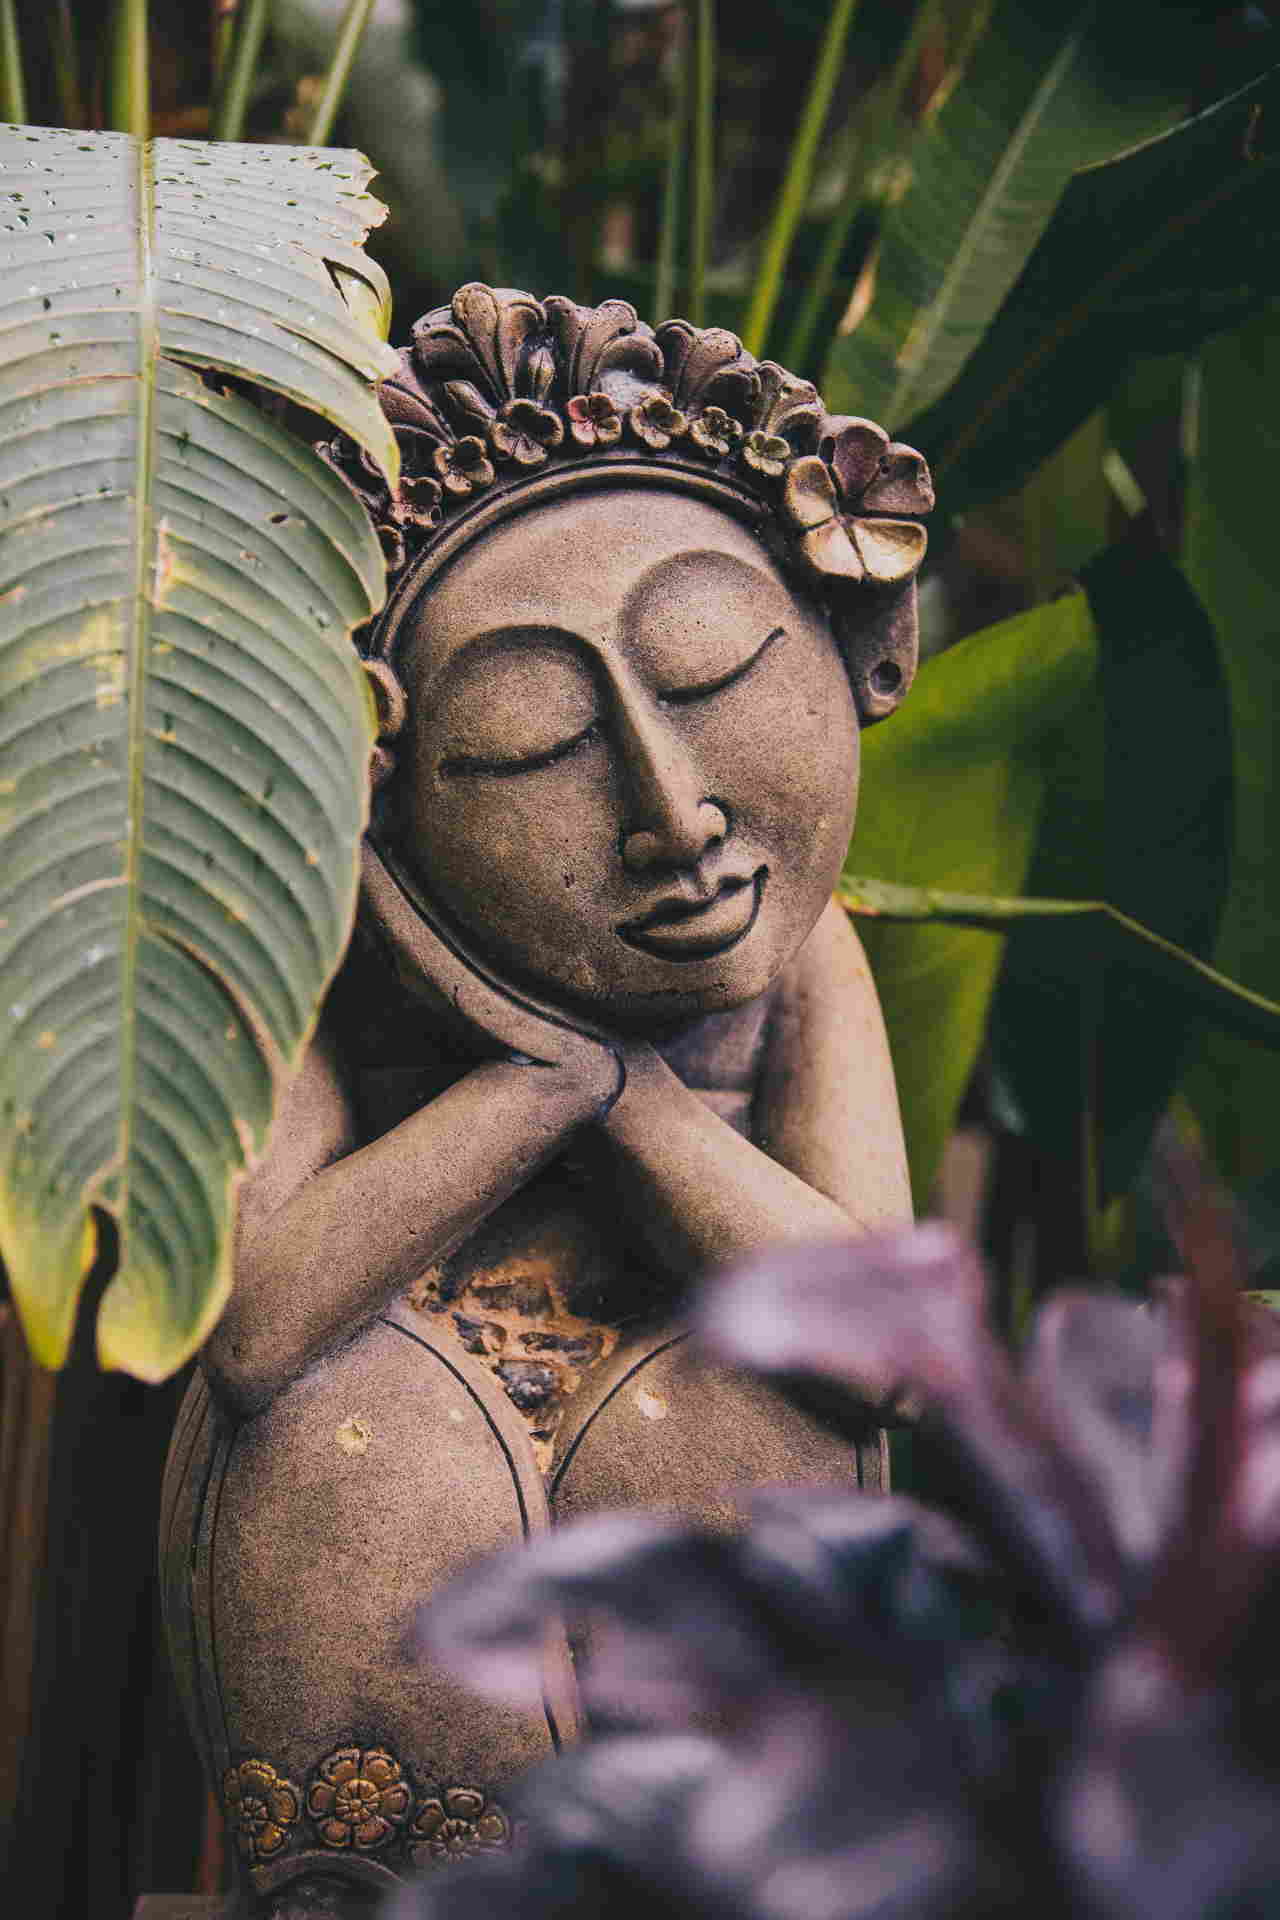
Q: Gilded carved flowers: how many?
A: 3